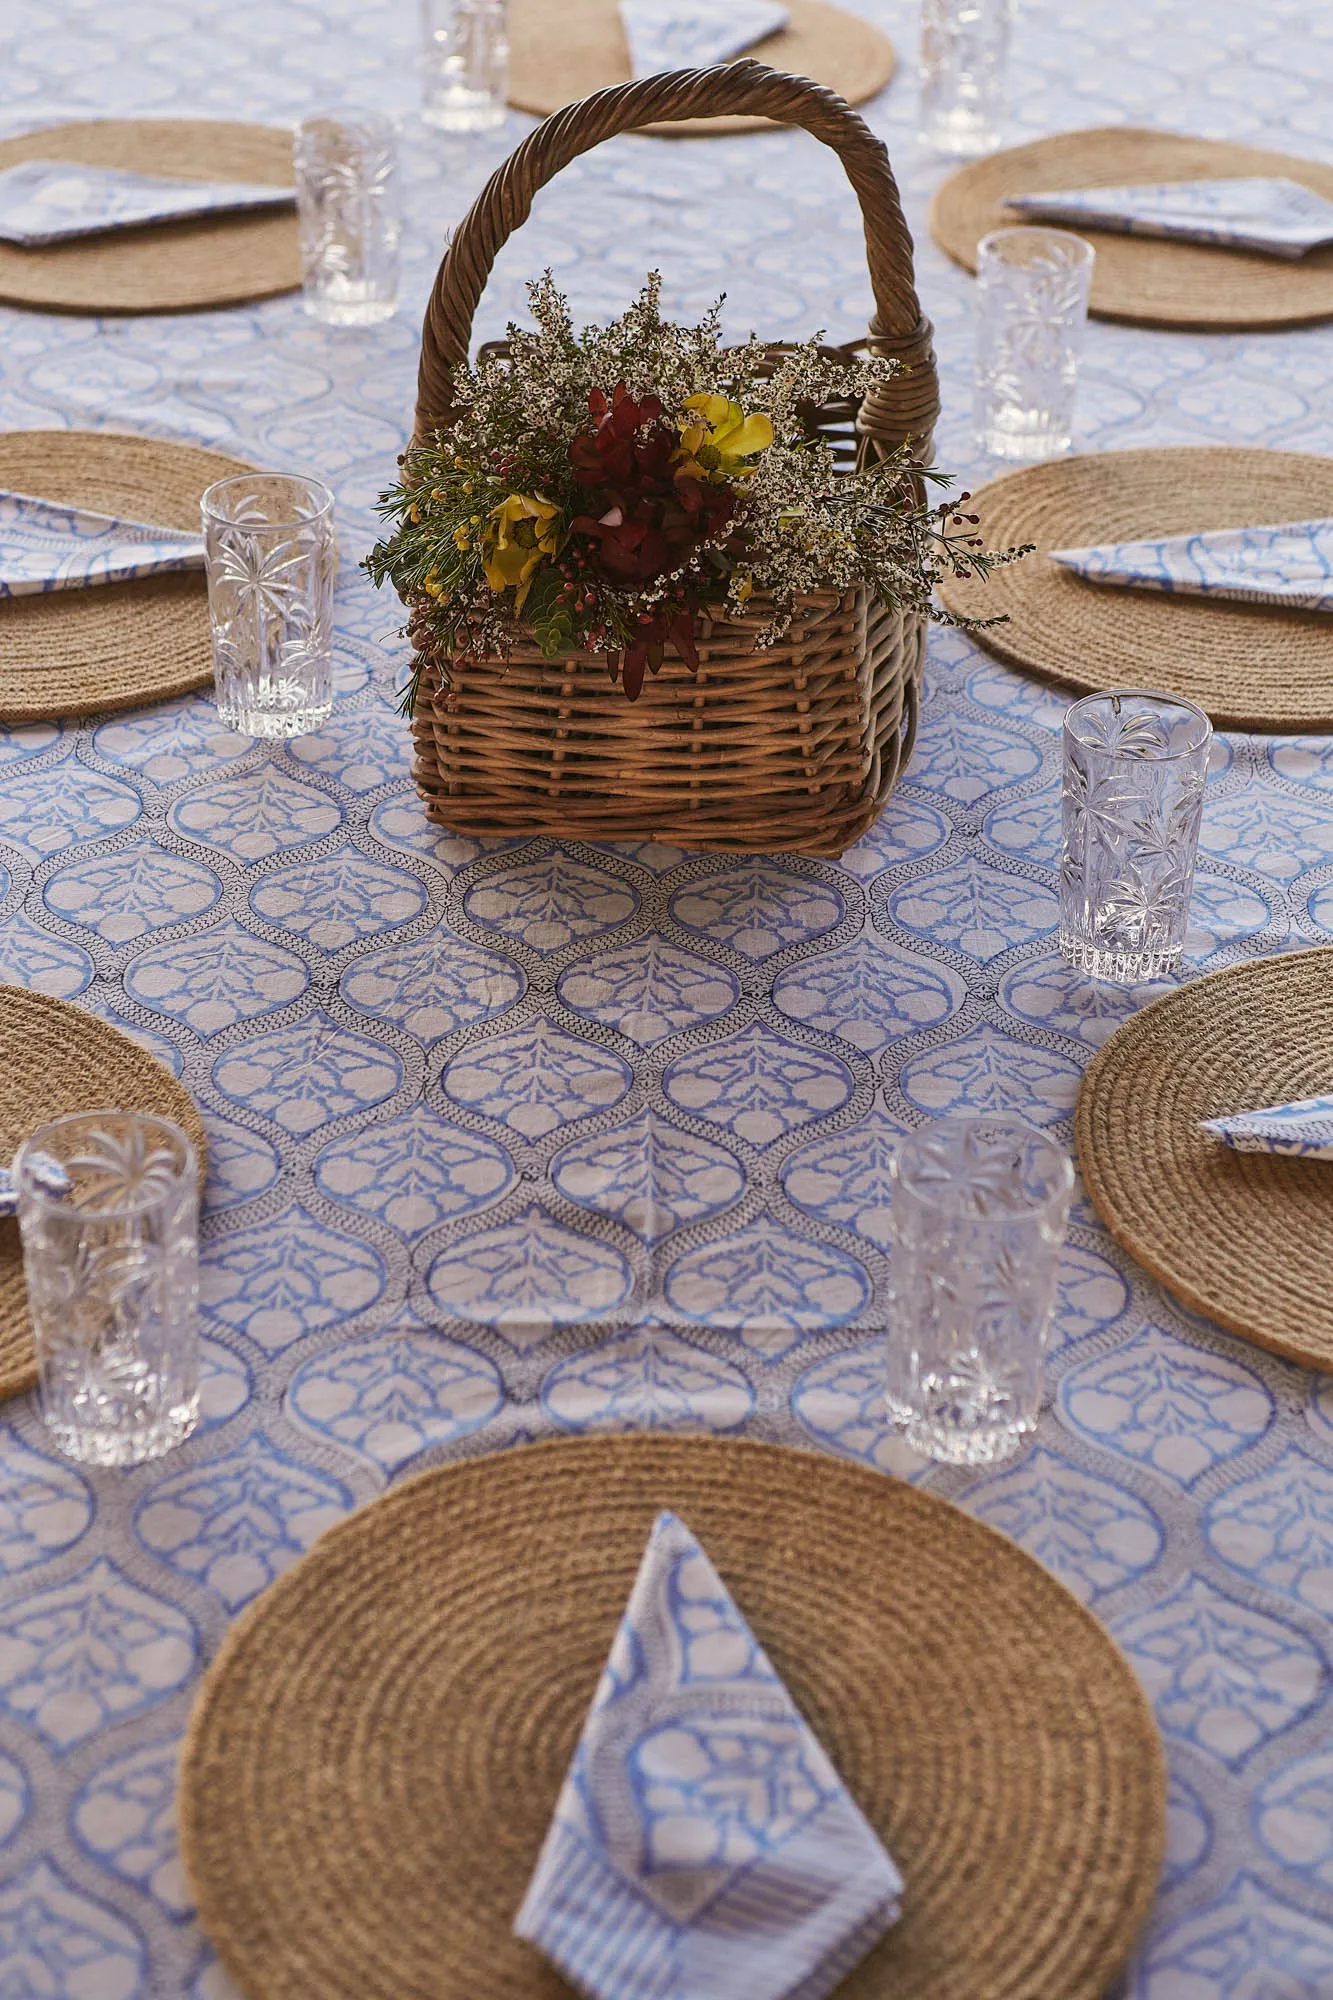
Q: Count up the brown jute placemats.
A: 8